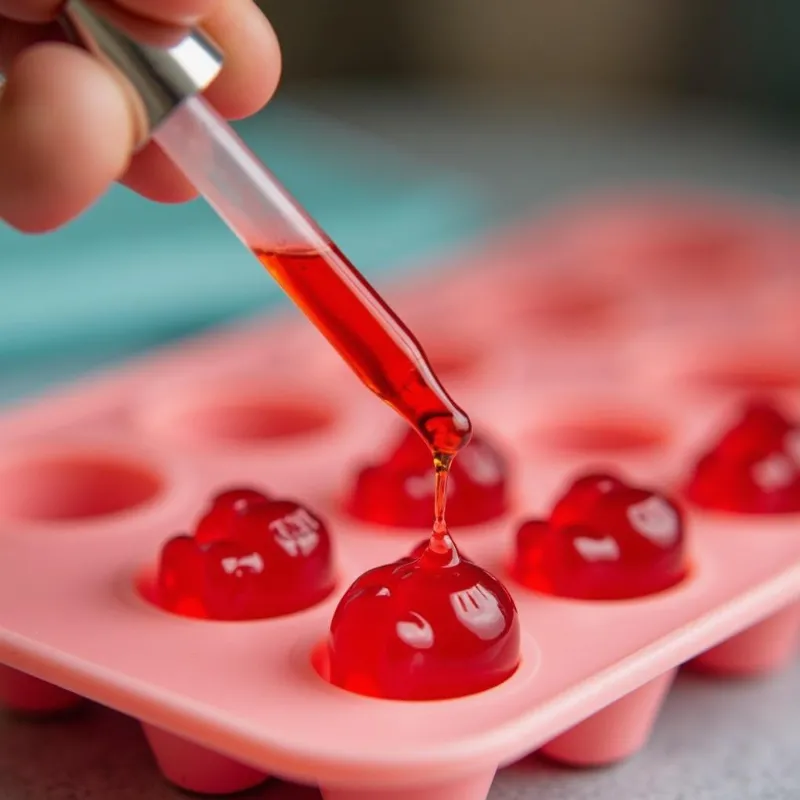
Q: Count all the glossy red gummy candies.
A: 5